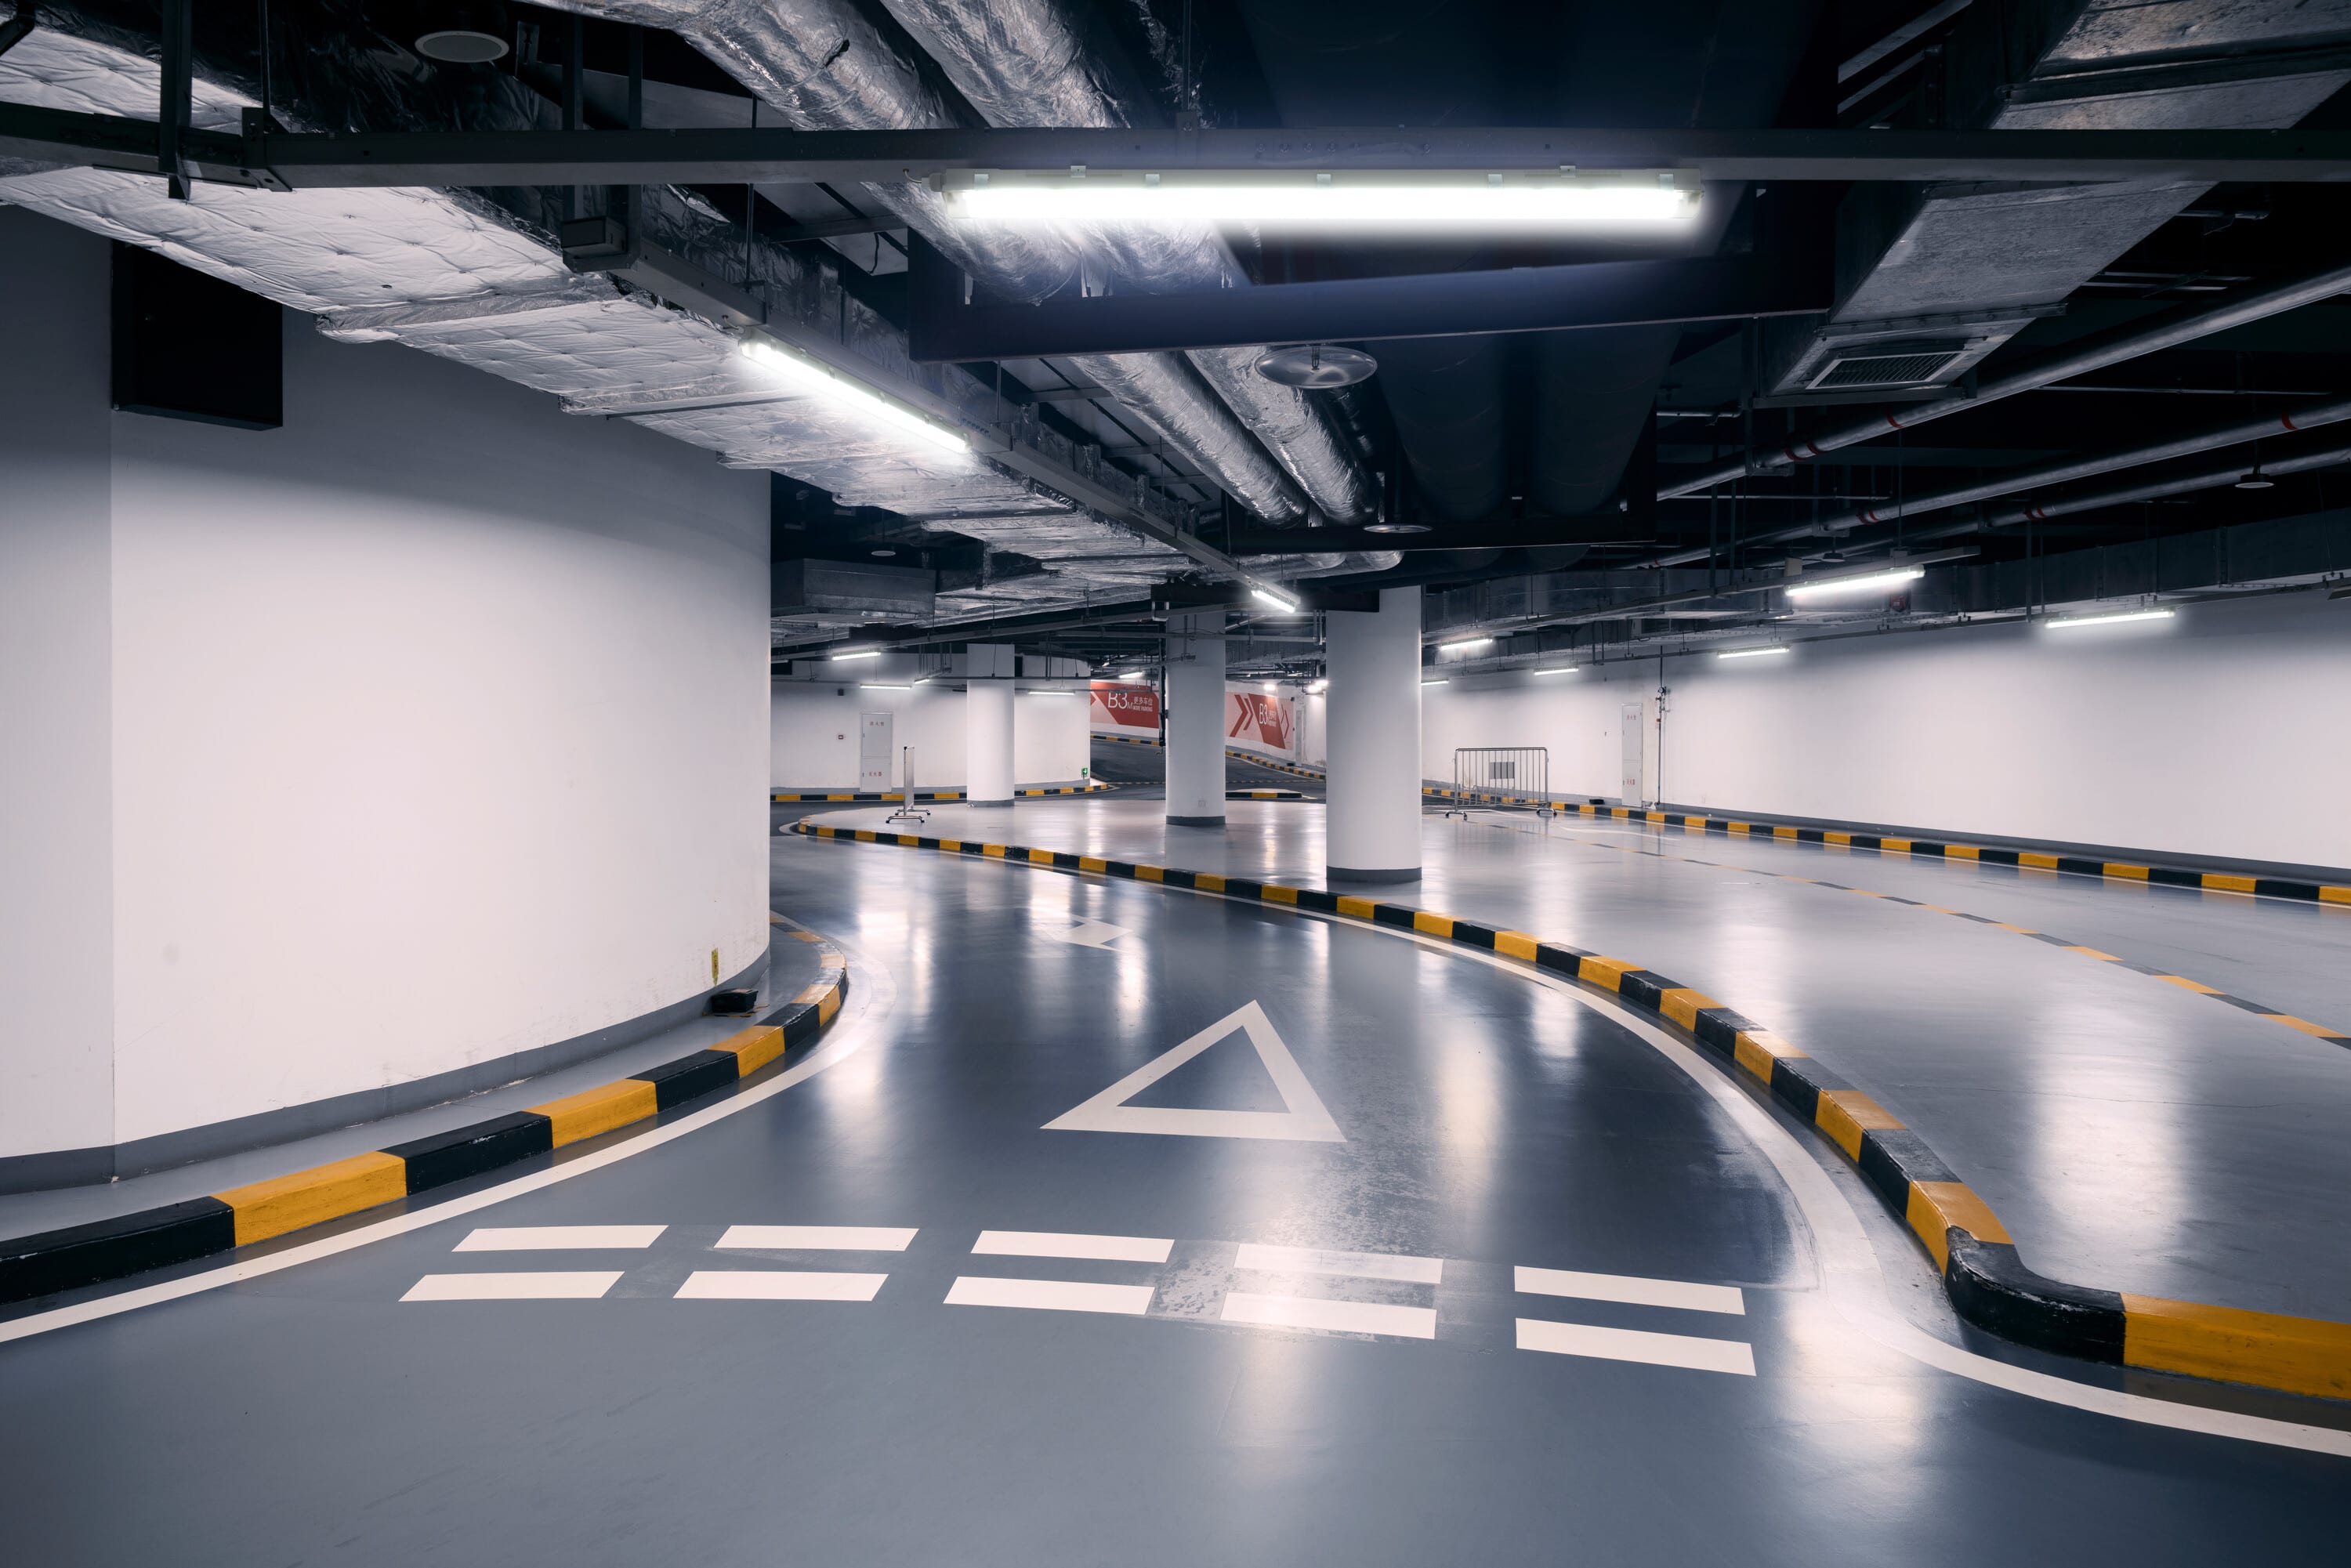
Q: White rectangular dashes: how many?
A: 10